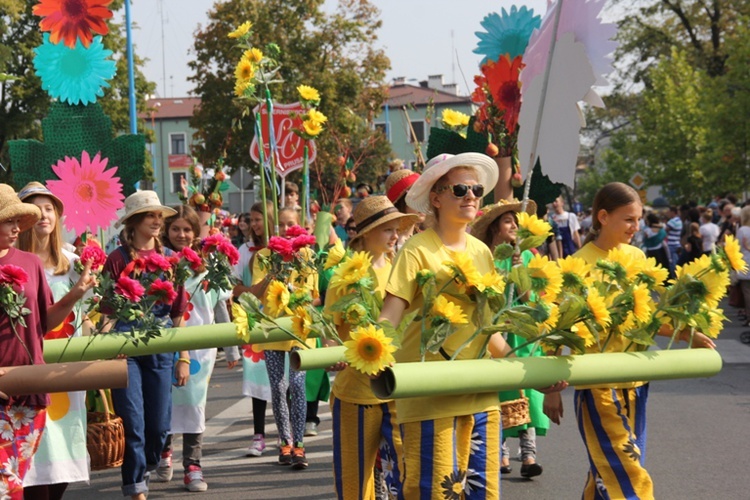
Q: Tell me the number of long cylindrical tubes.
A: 4